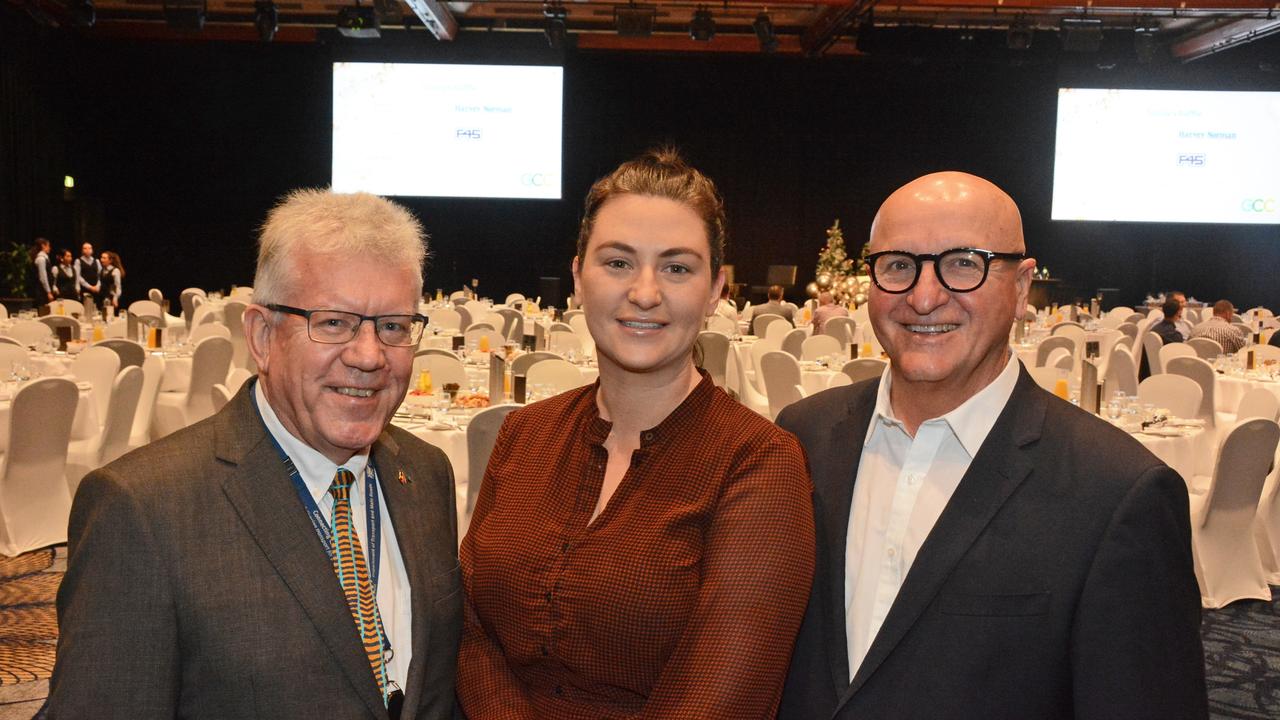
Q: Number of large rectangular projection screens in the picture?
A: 2